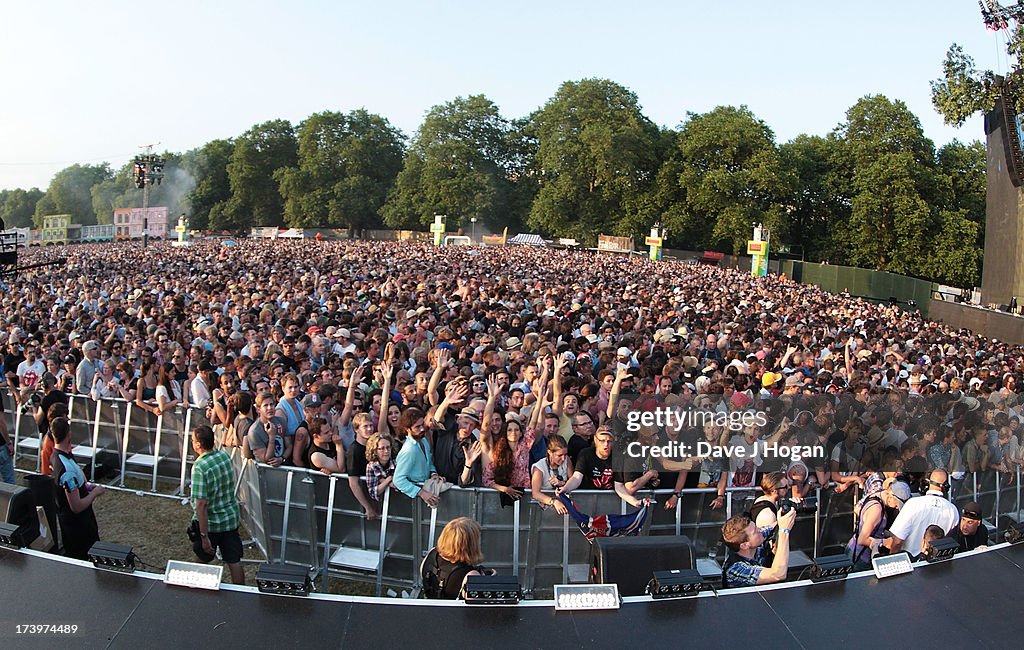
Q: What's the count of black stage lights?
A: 8